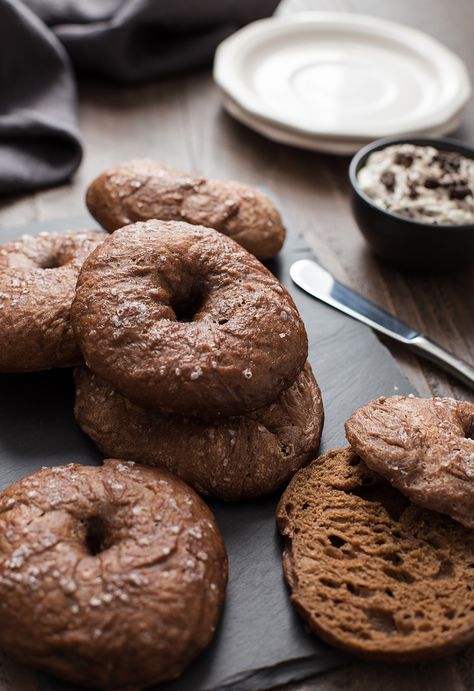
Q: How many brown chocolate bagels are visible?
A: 6